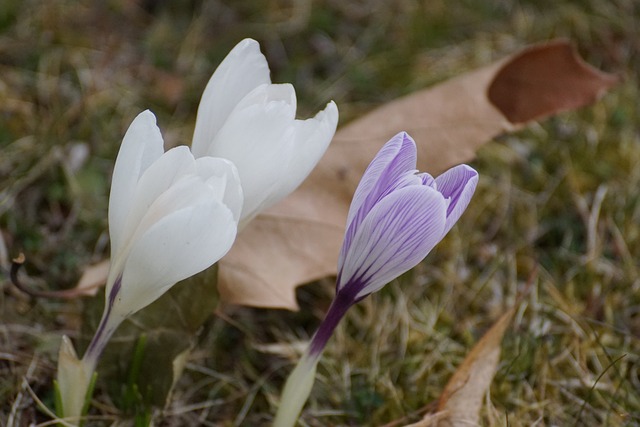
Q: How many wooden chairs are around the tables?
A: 0